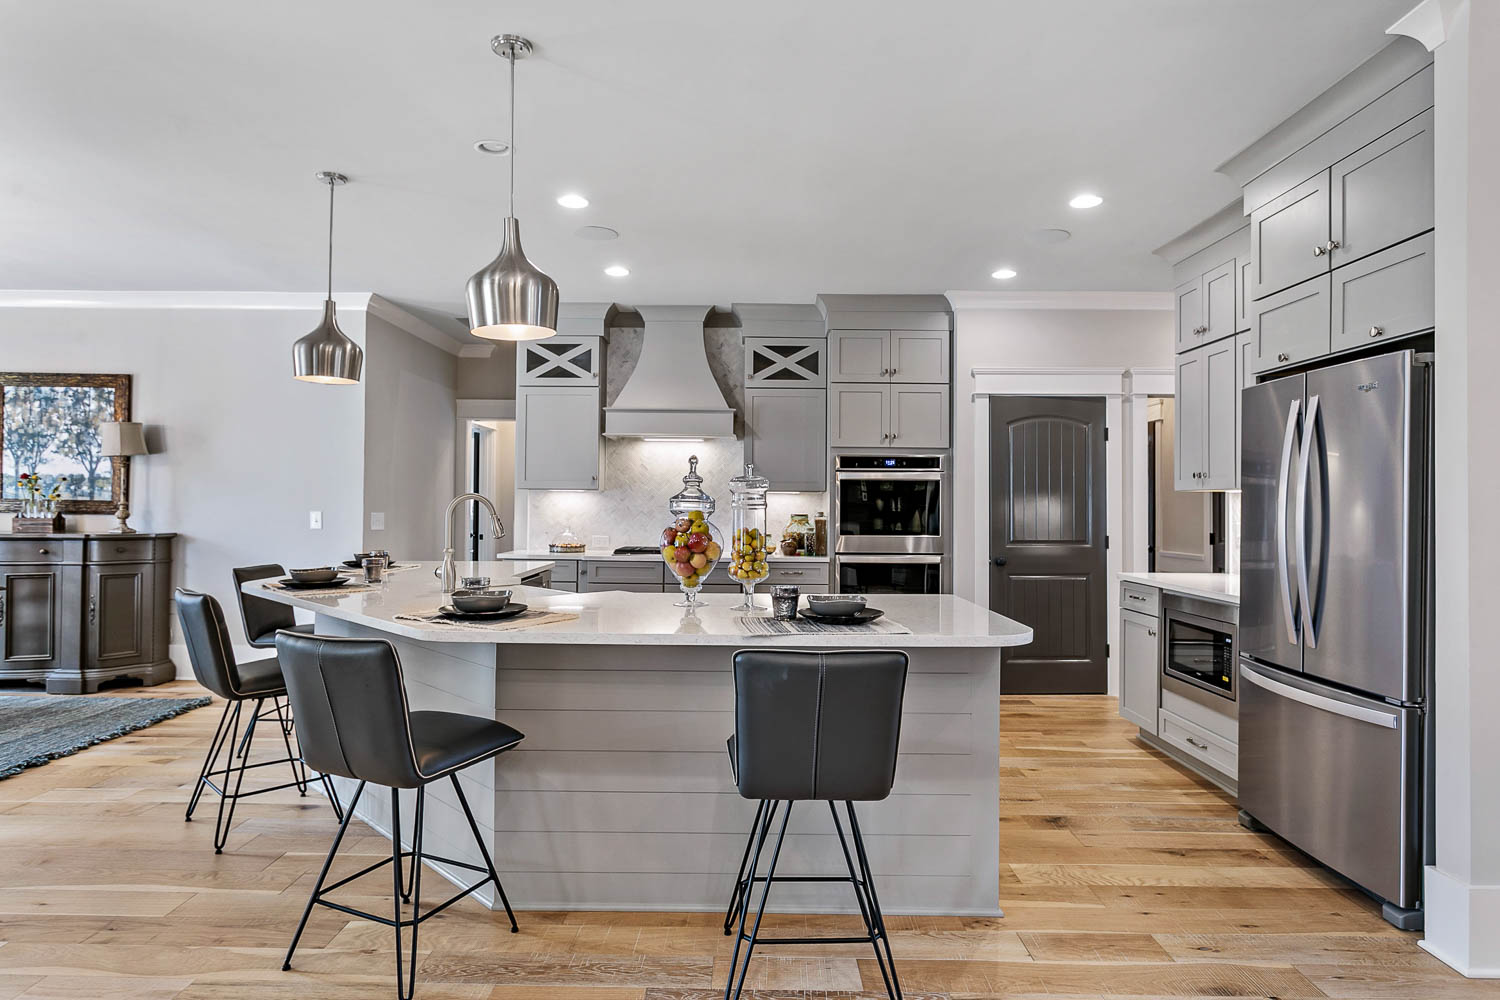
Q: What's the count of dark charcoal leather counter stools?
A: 4